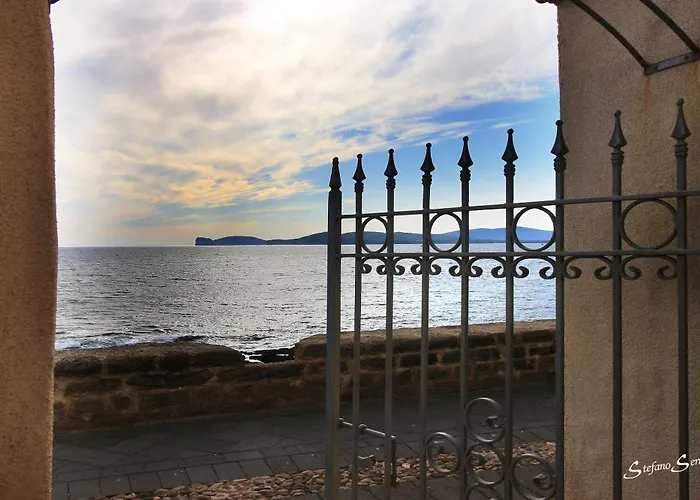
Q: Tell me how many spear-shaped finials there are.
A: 9